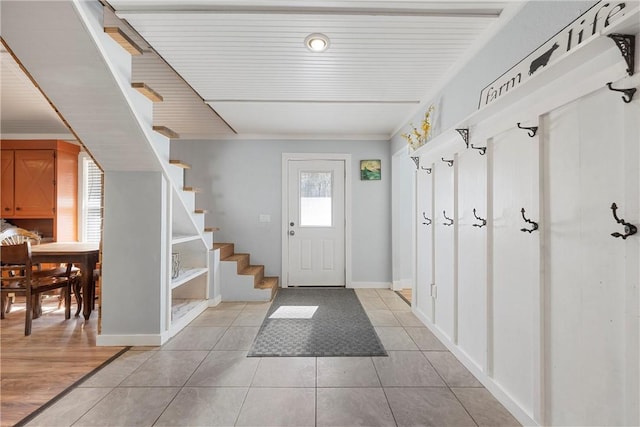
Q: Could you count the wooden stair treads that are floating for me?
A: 7